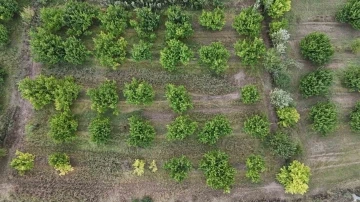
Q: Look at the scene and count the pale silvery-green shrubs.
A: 2